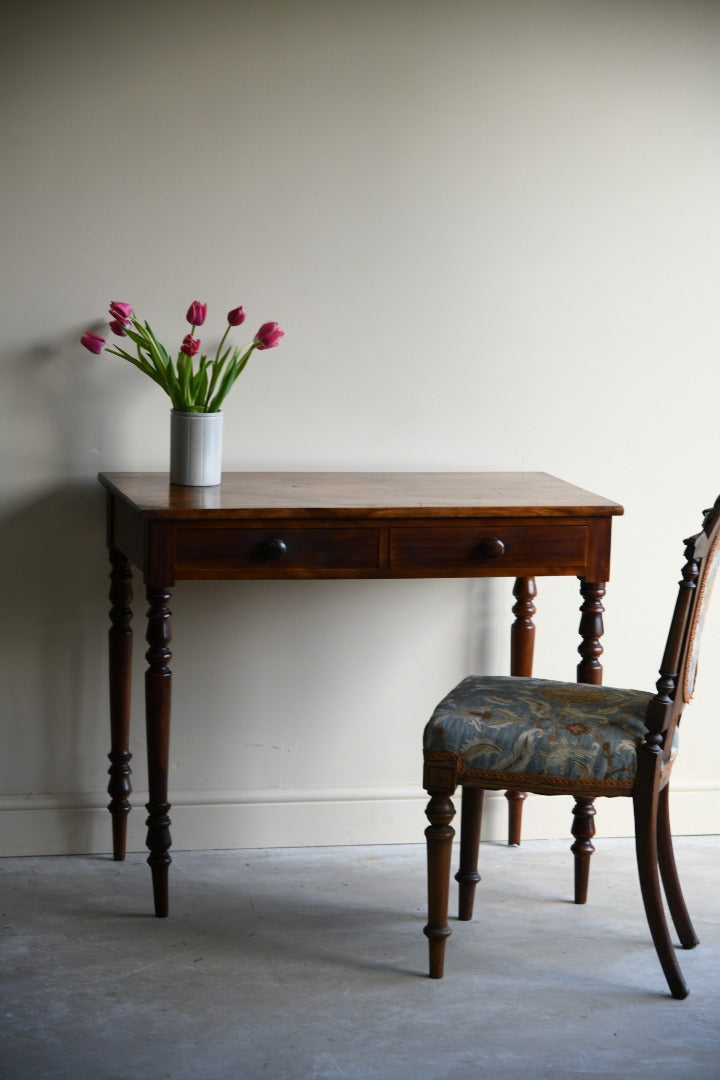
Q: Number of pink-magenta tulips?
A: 7